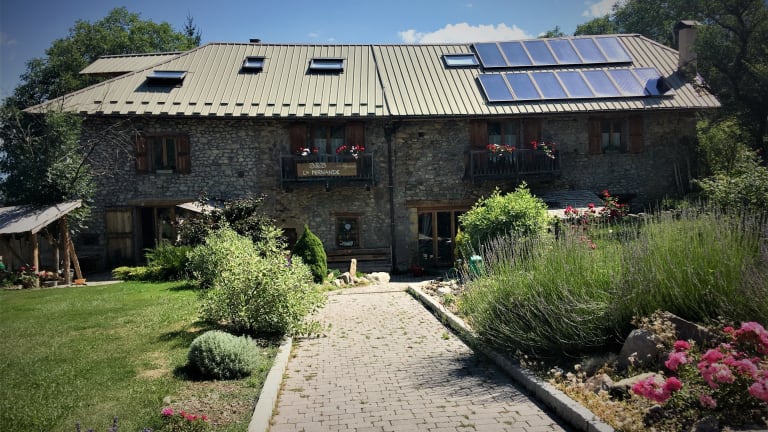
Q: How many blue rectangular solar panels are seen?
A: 13